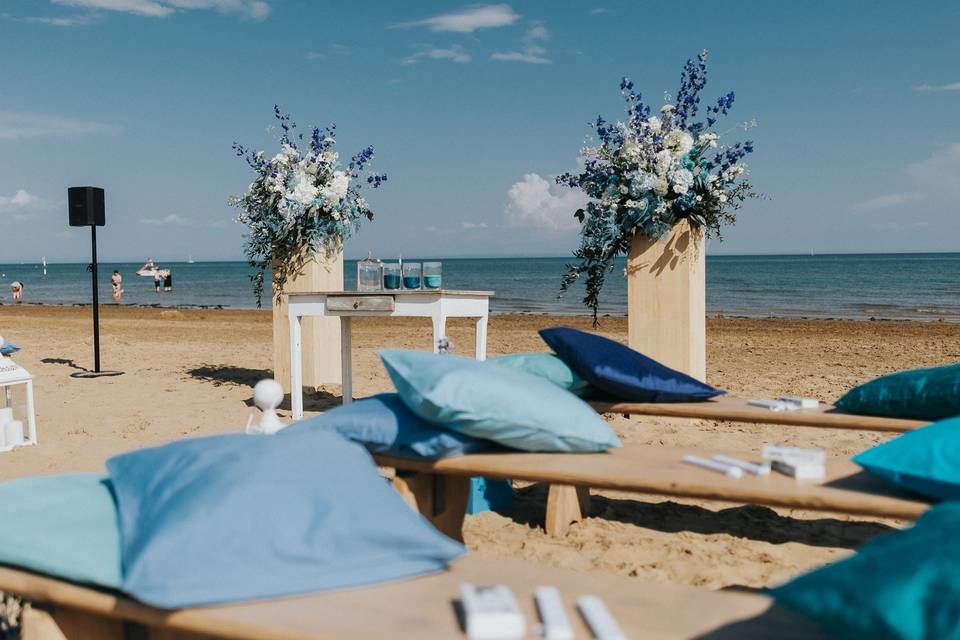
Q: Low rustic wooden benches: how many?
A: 3